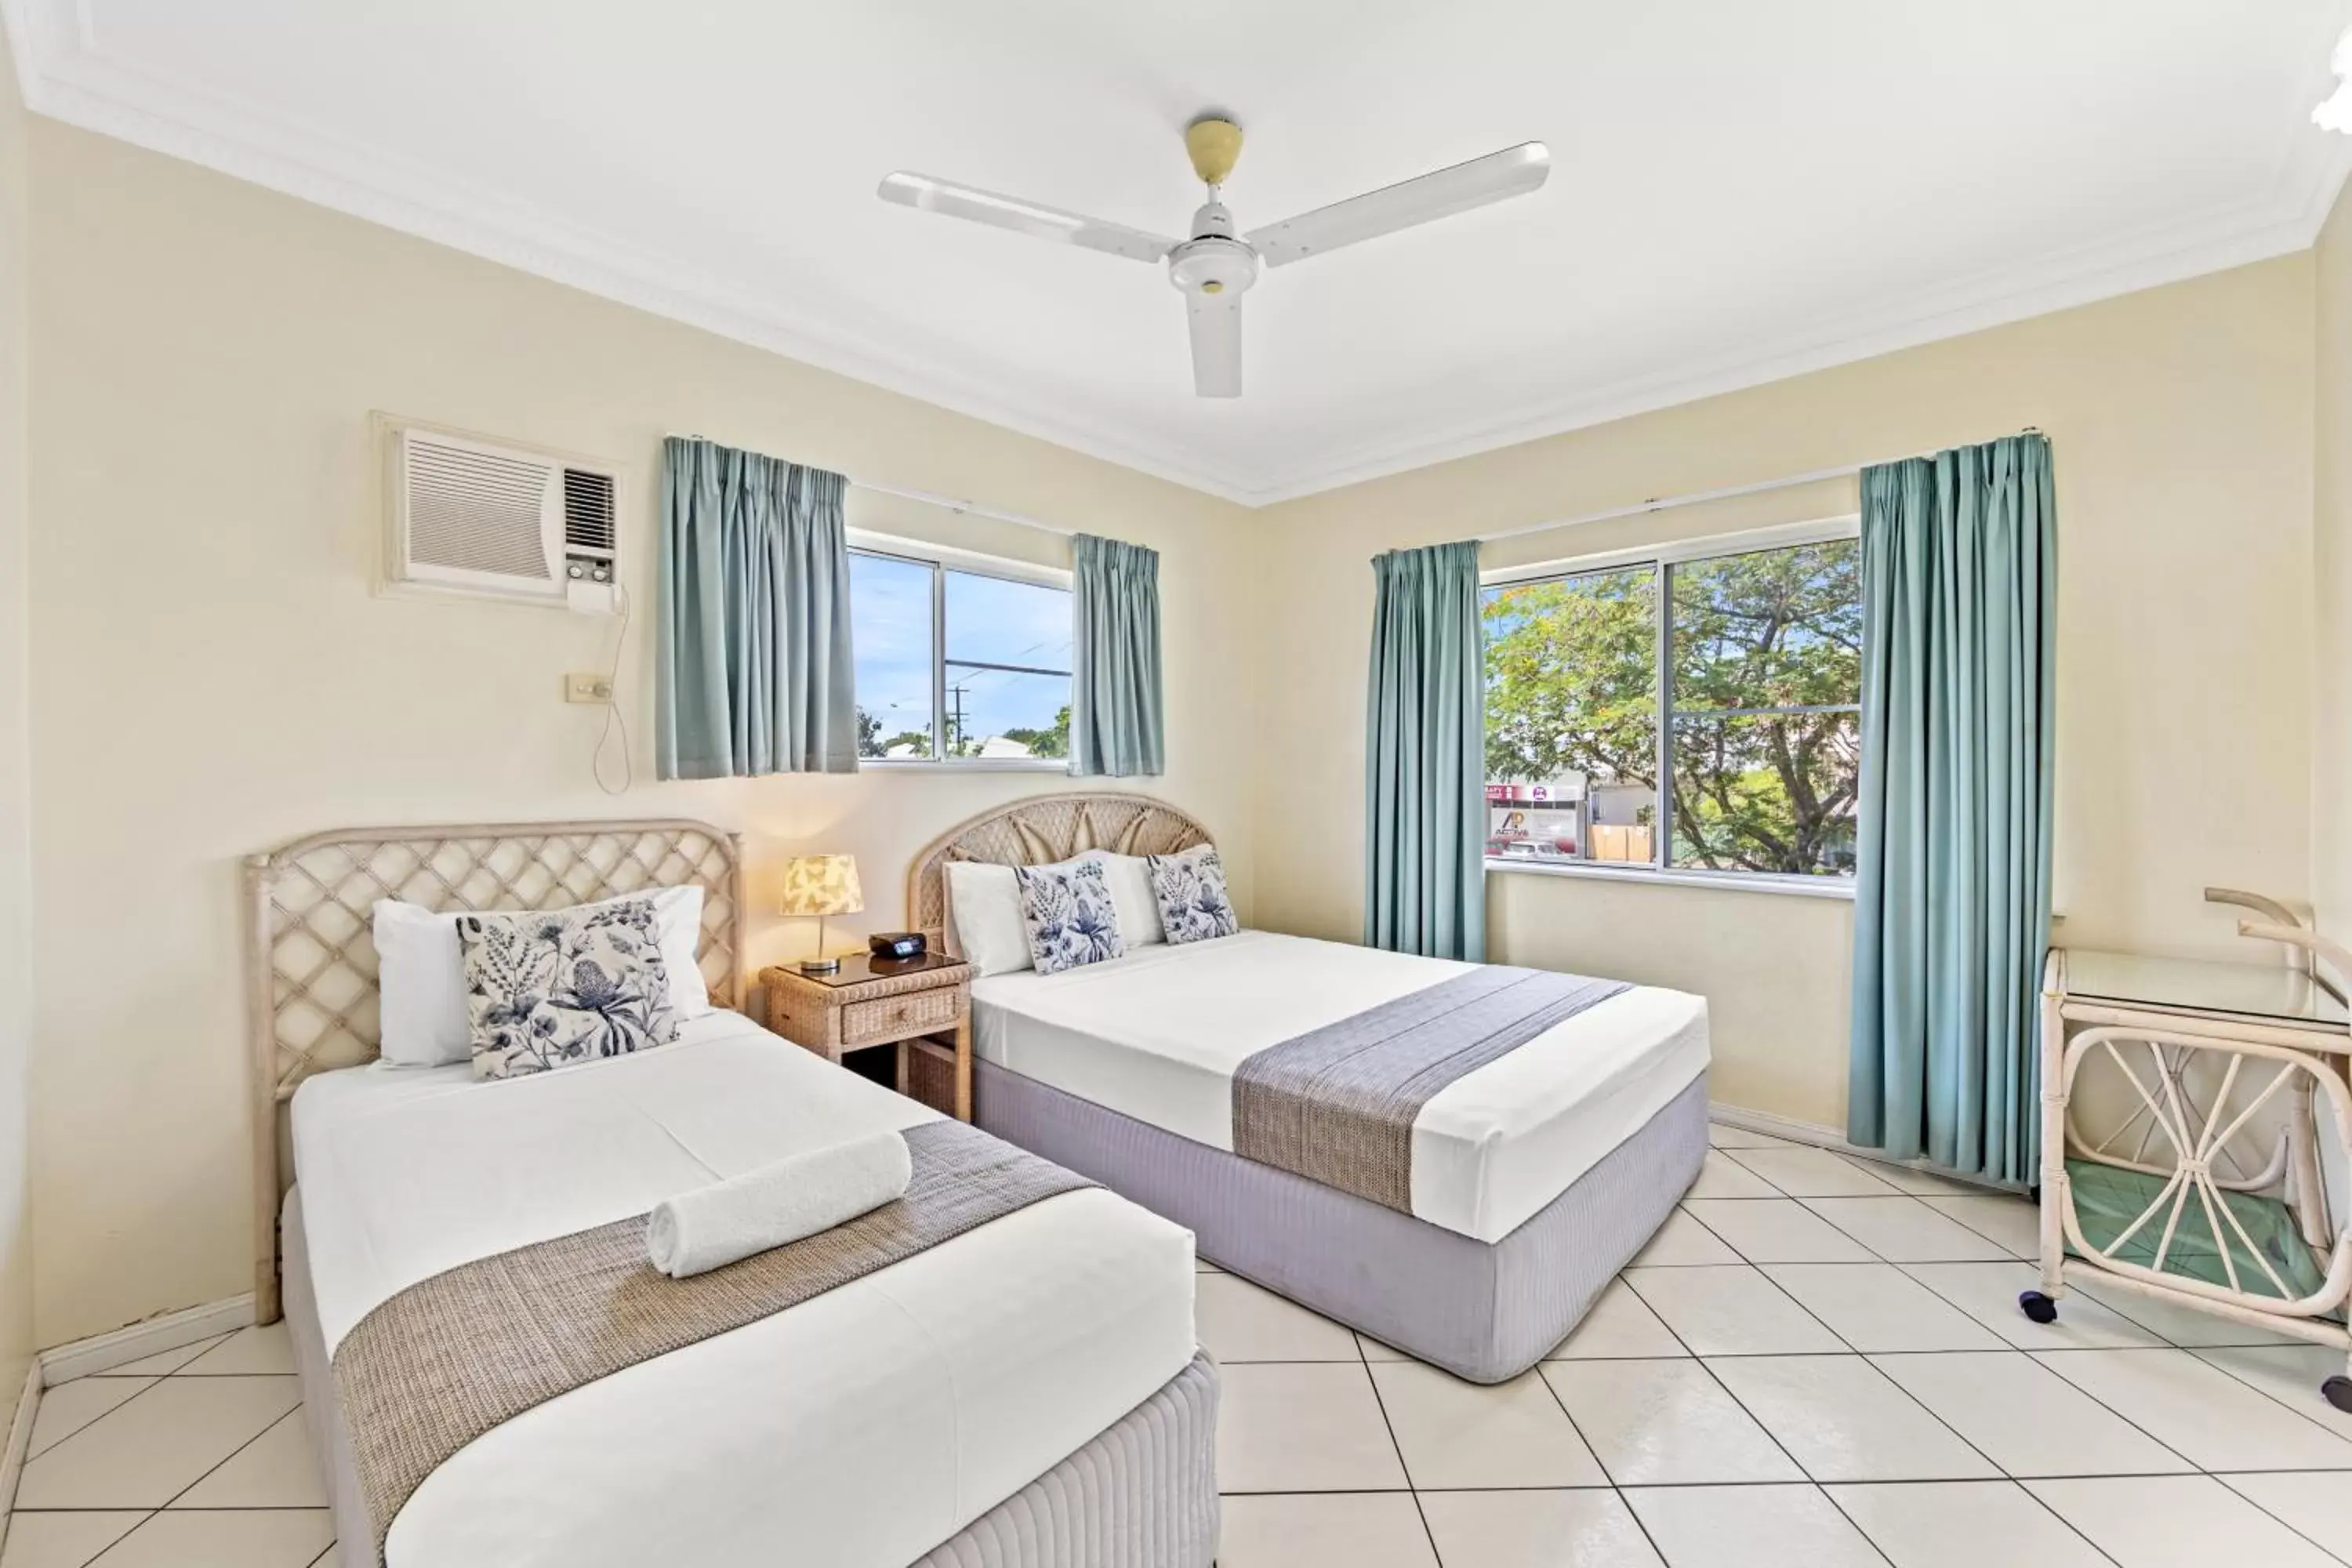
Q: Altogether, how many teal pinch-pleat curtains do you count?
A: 4